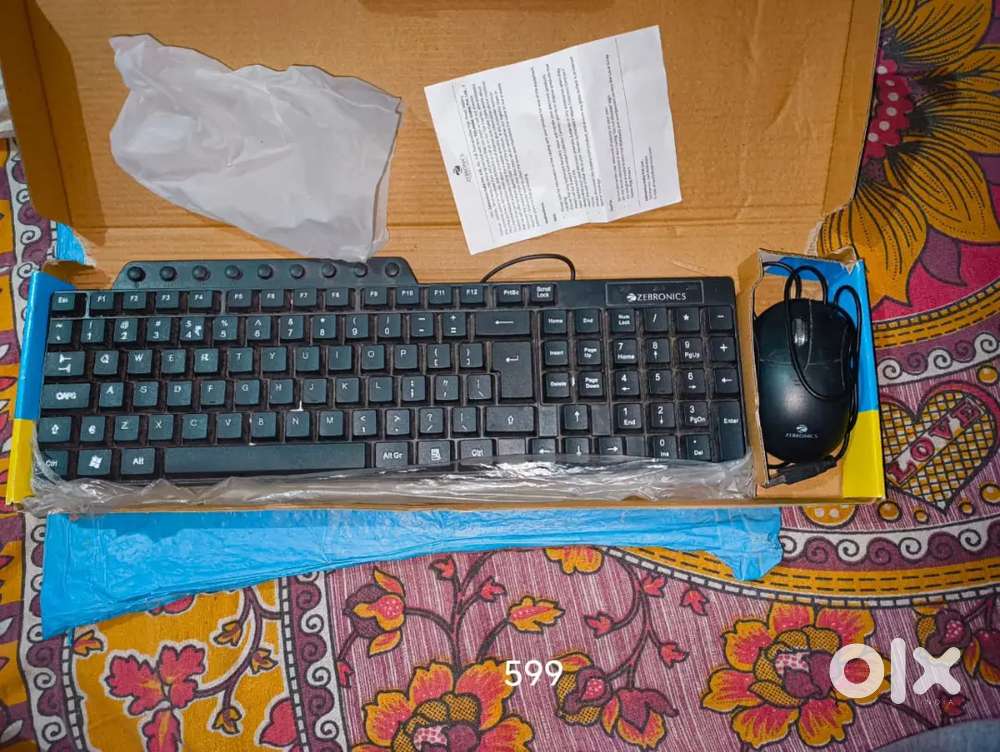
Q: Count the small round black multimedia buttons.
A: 9